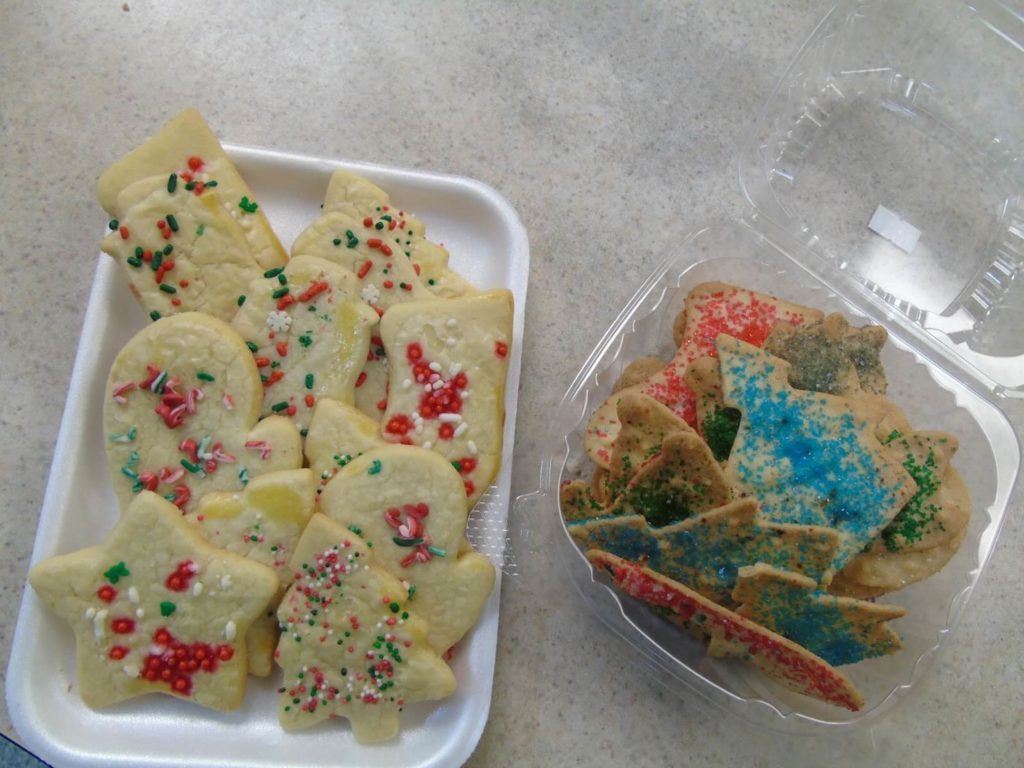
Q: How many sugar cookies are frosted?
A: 0